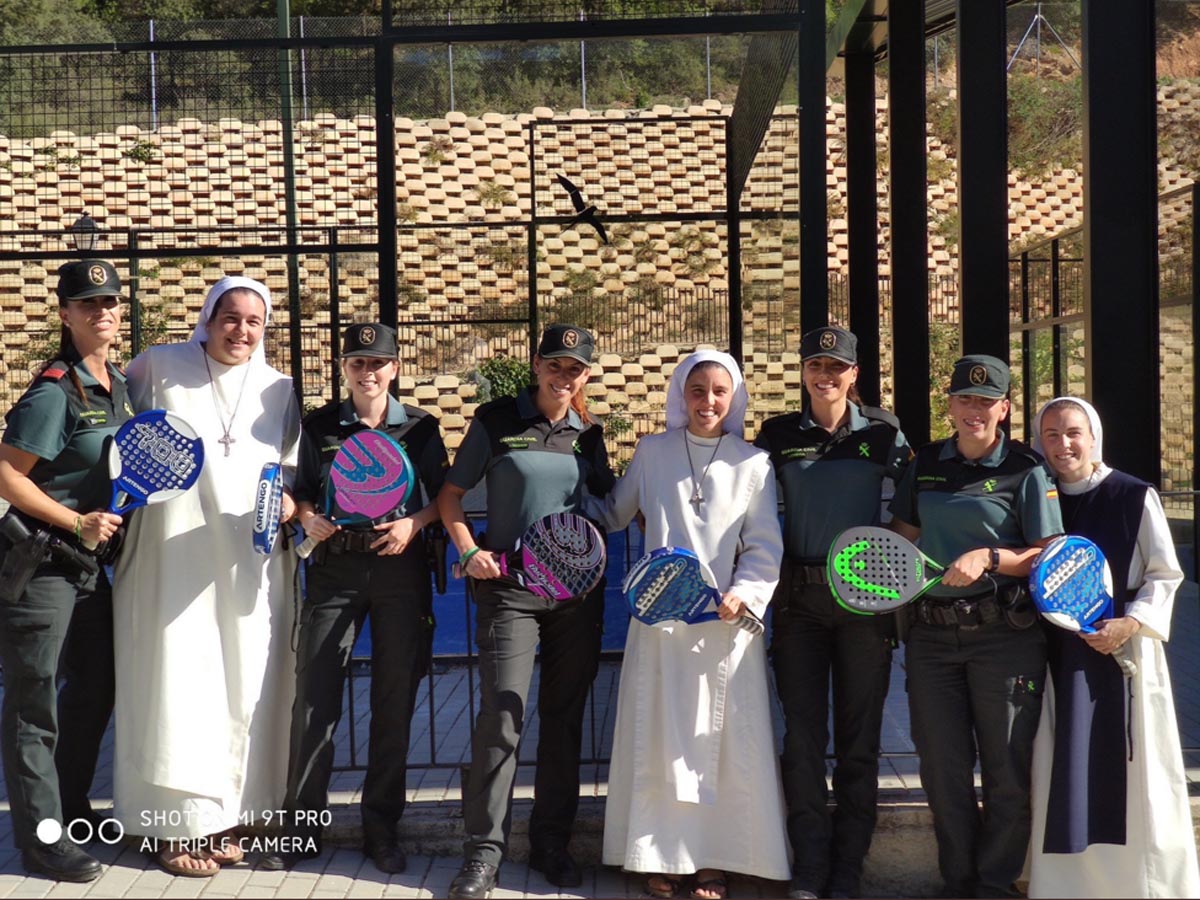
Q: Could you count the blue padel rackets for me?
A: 4